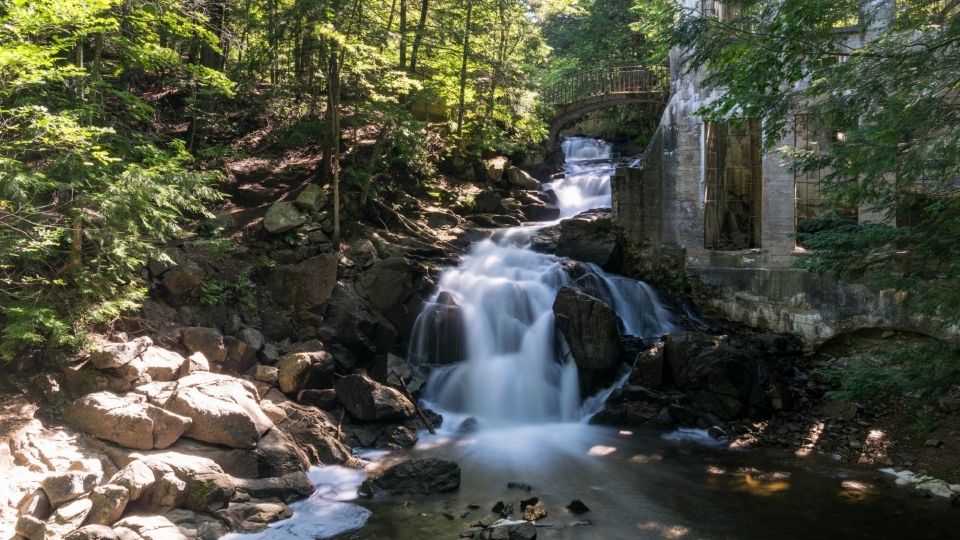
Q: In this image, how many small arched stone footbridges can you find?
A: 1